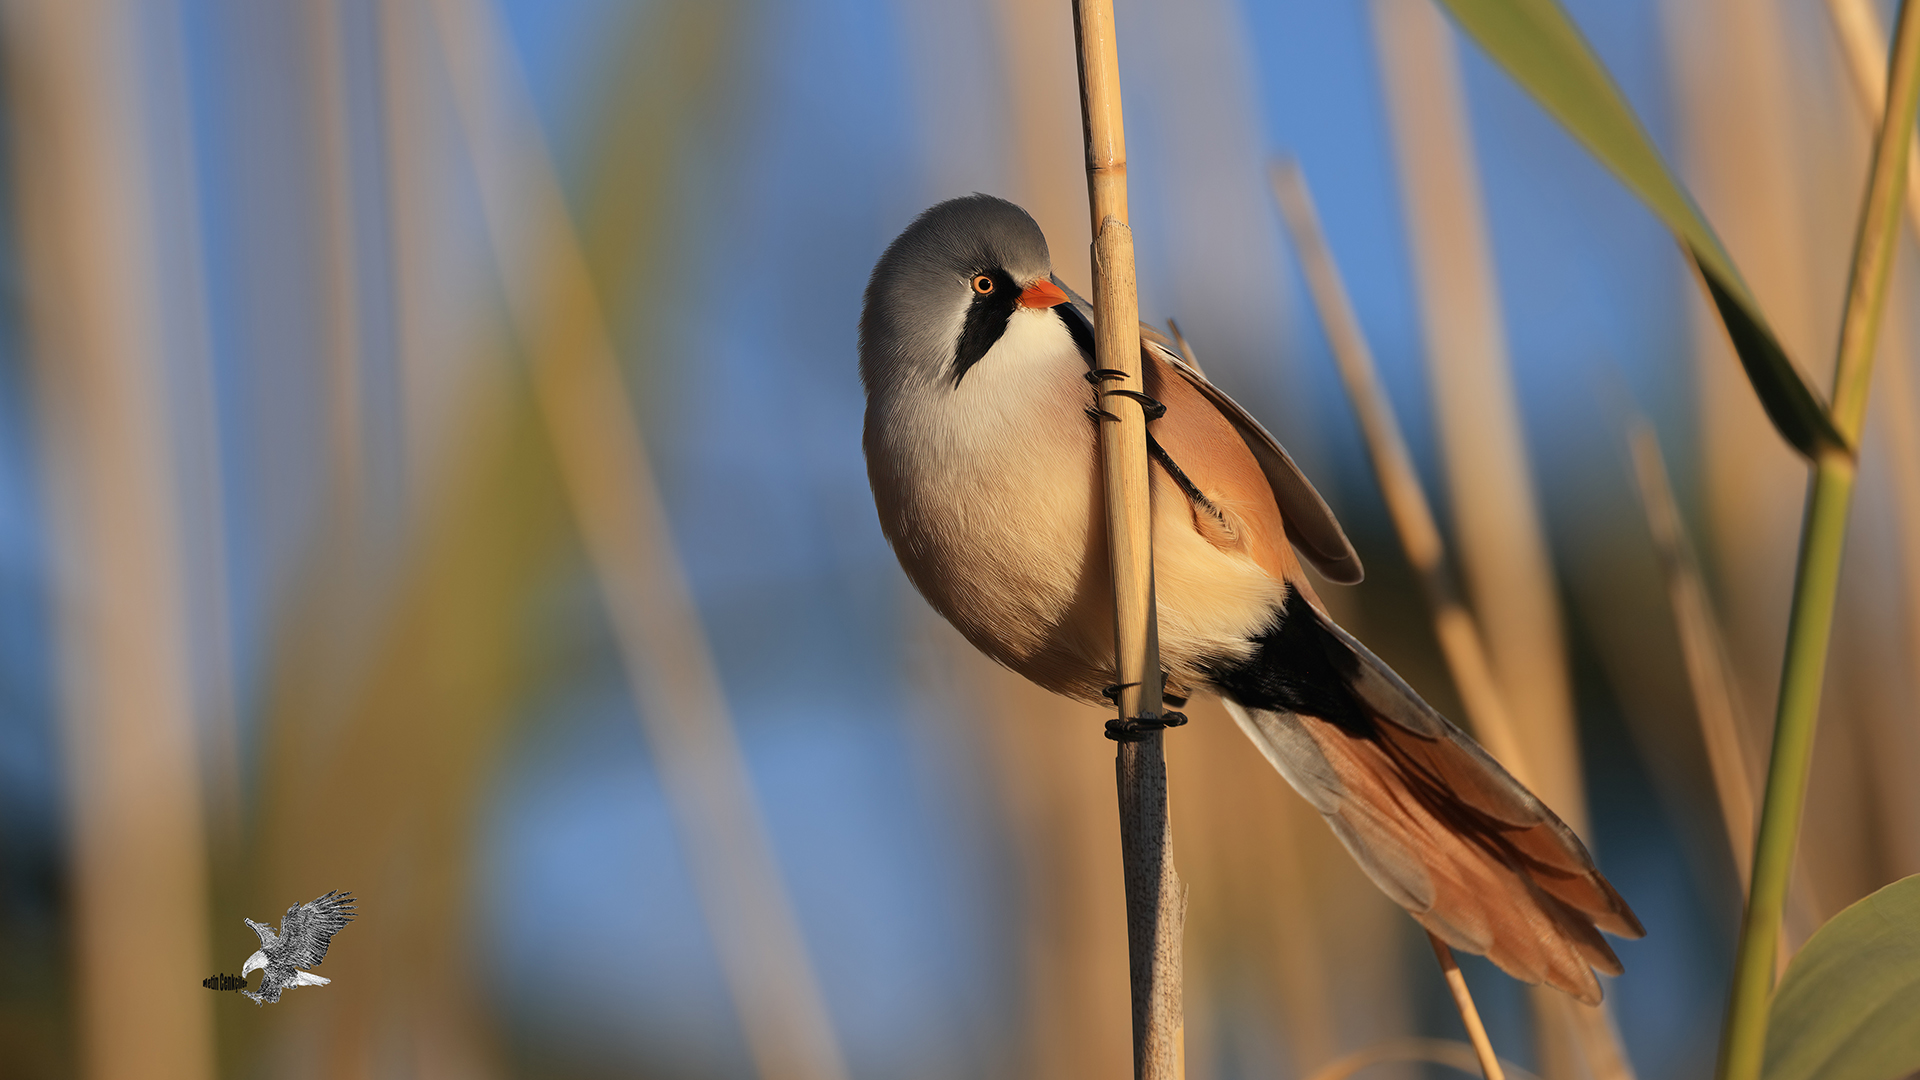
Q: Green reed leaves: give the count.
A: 2